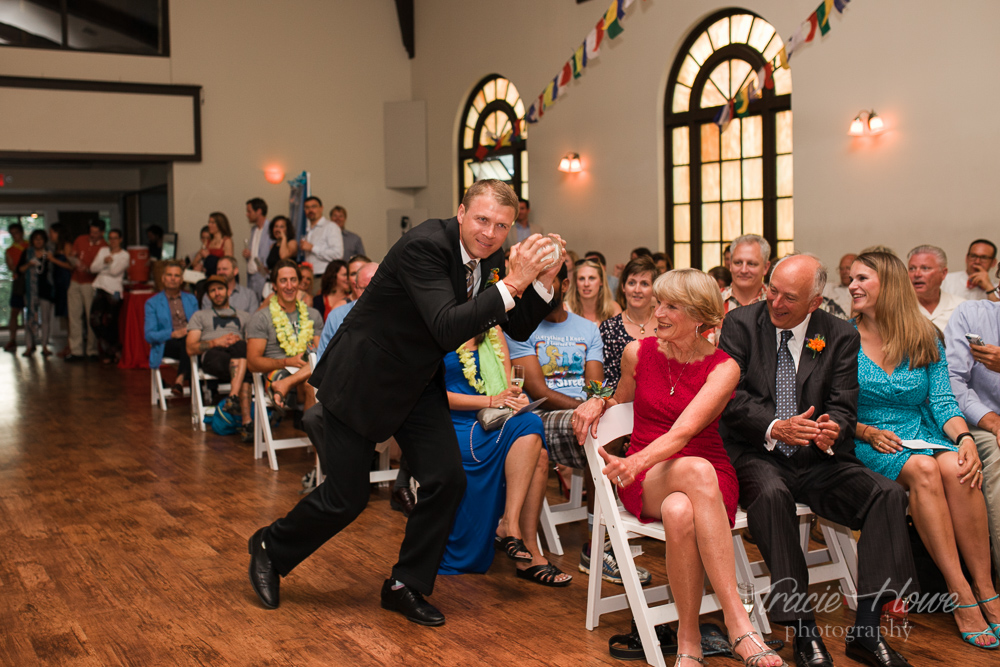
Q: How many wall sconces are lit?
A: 3